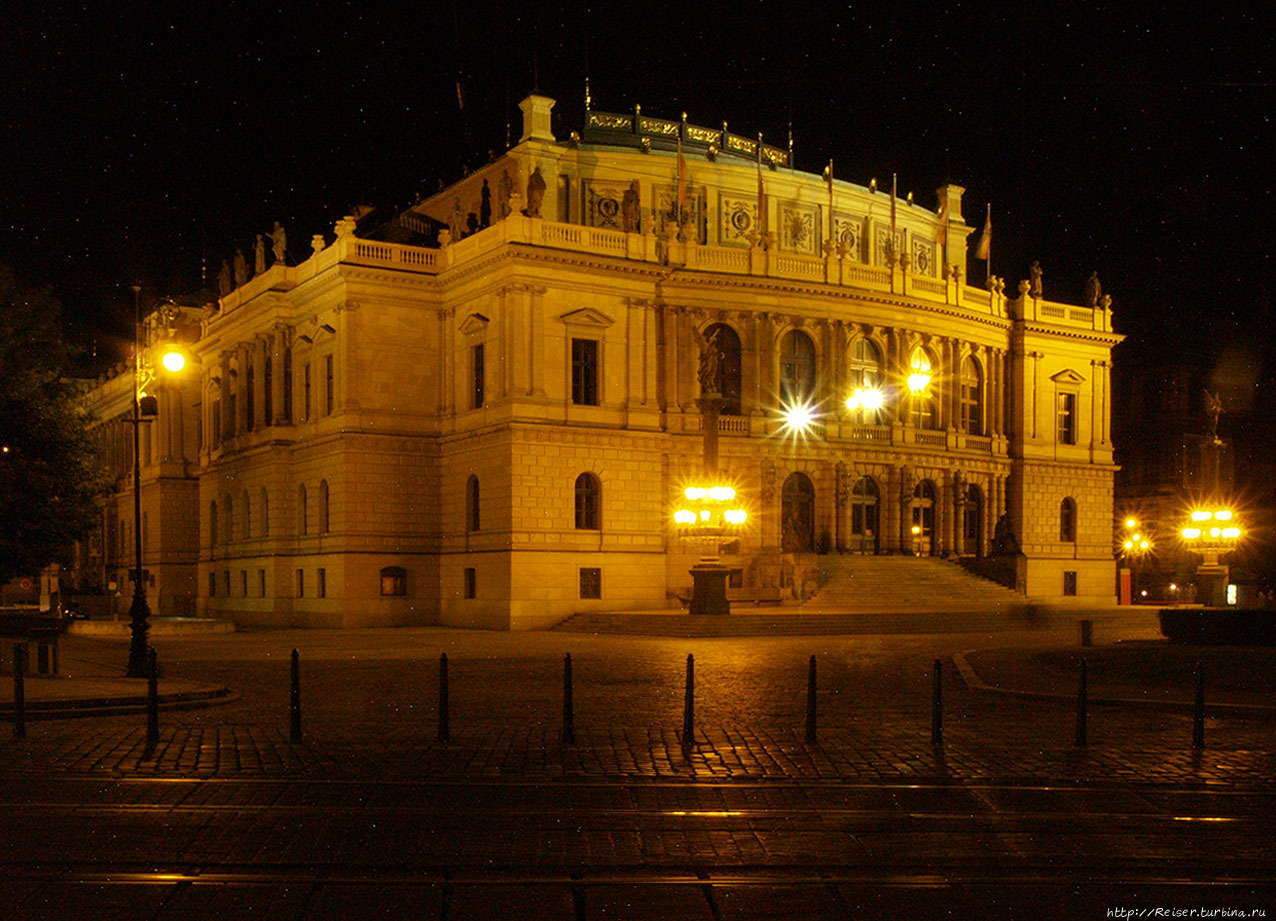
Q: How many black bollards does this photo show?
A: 10